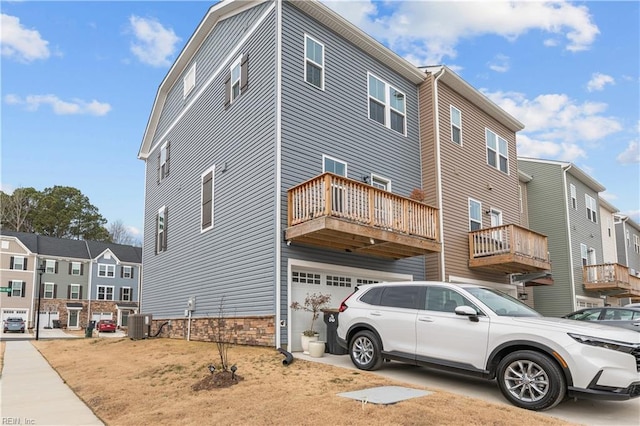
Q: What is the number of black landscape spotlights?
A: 2